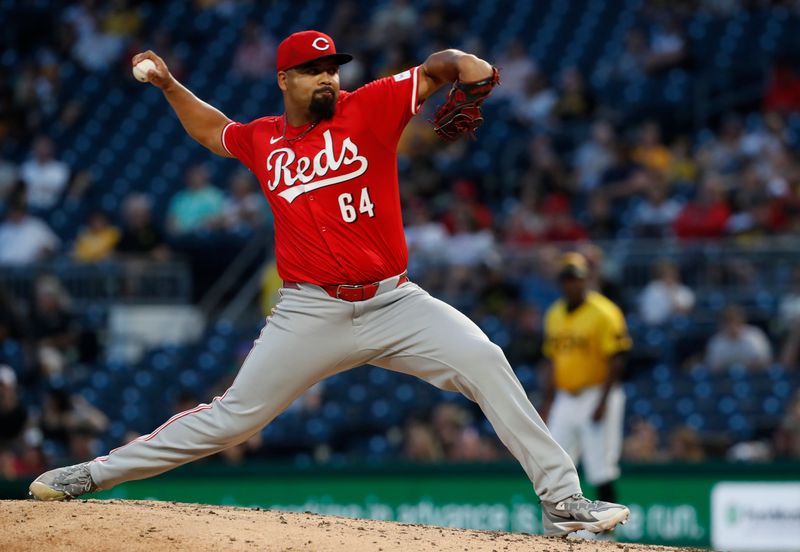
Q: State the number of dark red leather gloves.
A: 1